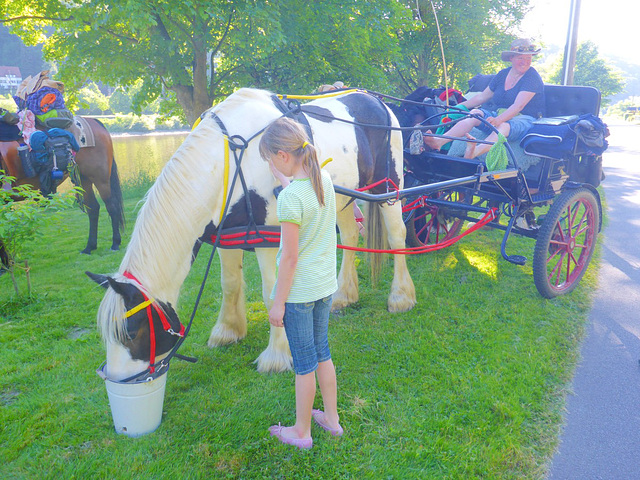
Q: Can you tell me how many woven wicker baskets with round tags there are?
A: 0